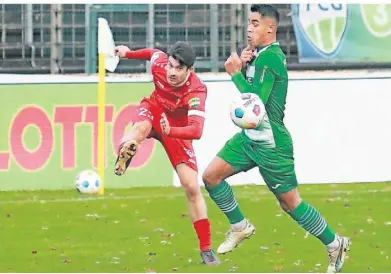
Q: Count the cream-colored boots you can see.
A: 2